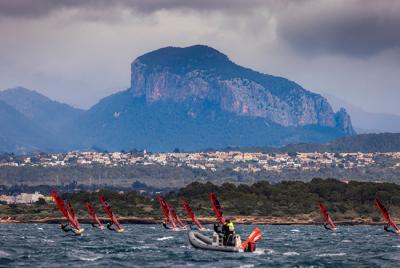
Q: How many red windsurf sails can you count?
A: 10